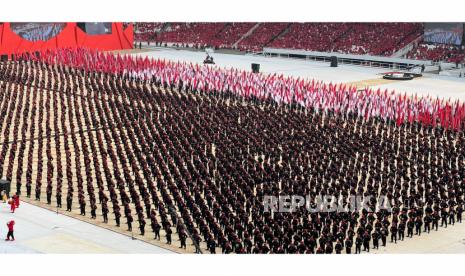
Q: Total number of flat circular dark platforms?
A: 1